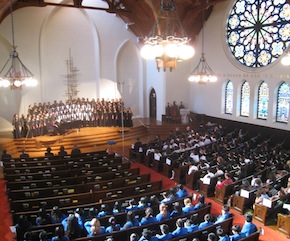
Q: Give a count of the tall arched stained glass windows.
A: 4